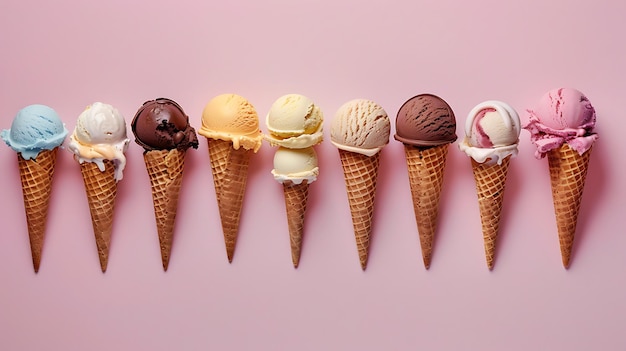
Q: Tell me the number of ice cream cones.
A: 9